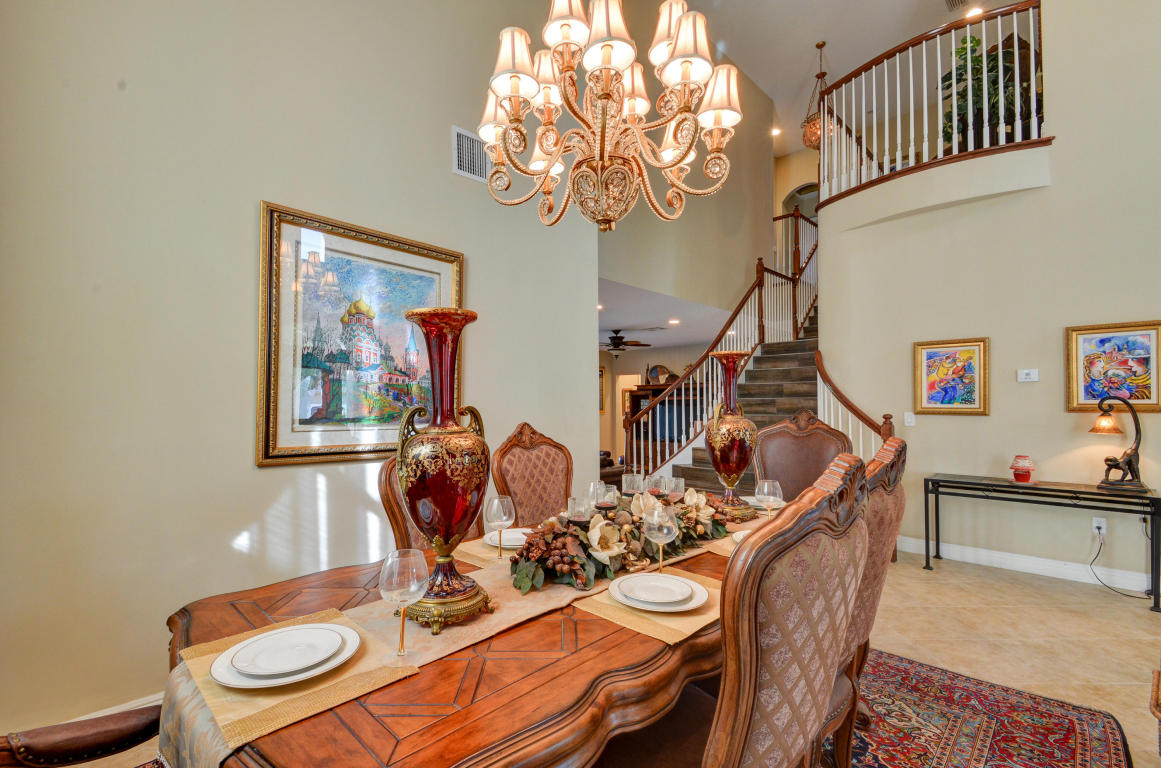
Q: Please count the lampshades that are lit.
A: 12